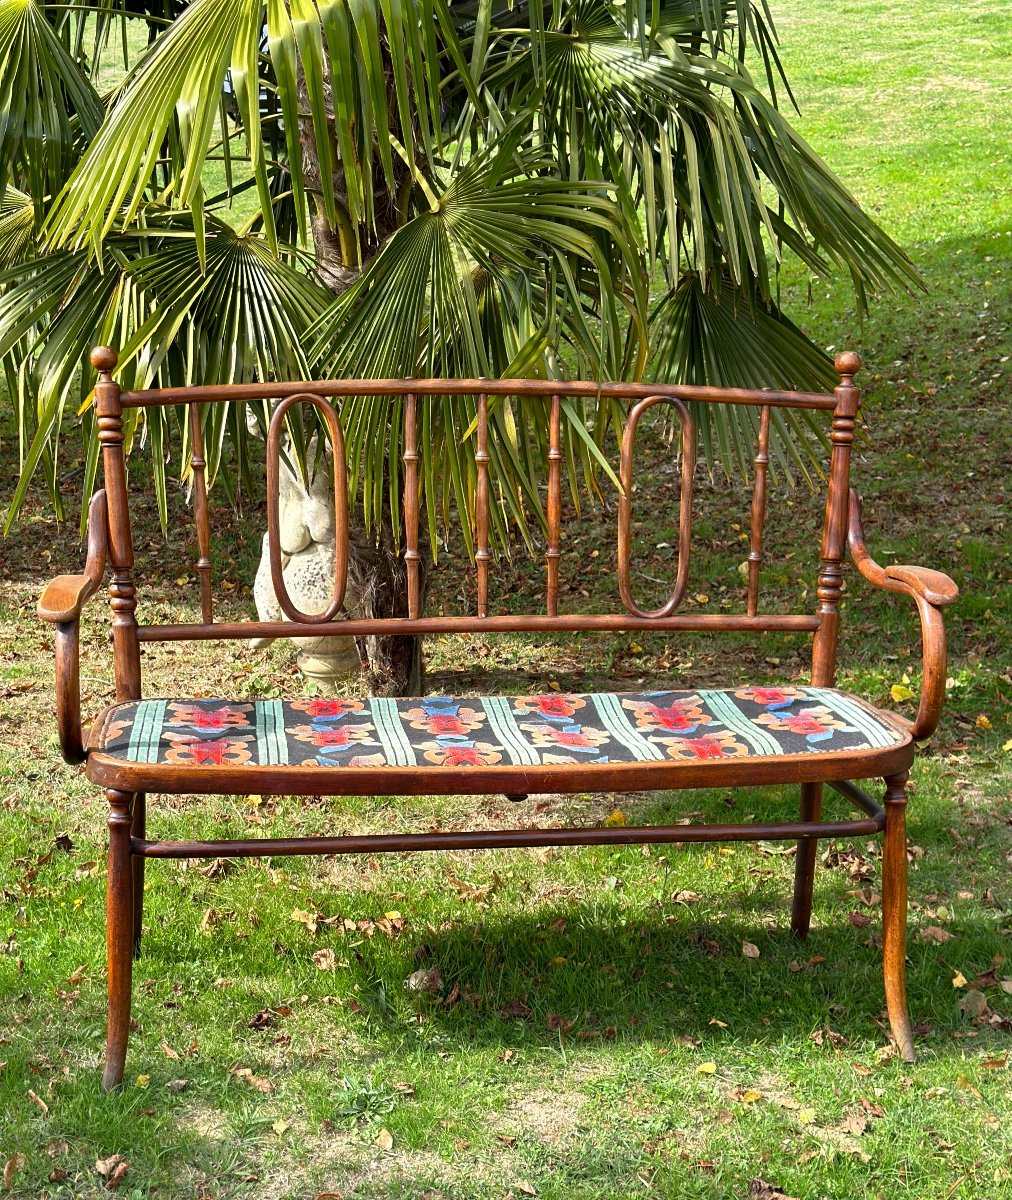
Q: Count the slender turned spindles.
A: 5